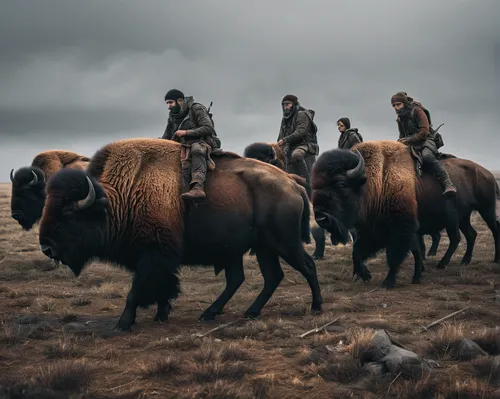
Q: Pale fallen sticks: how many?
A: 3